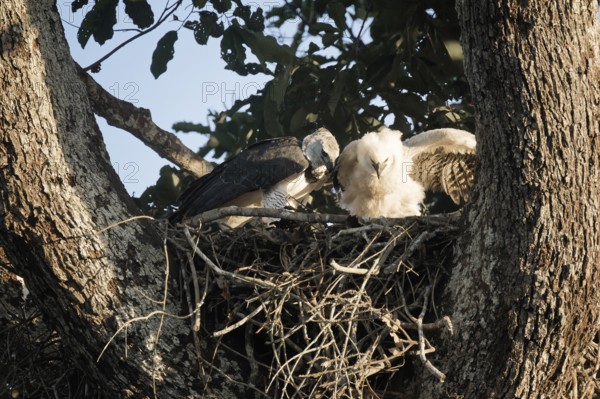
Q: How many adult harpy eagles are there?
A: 1